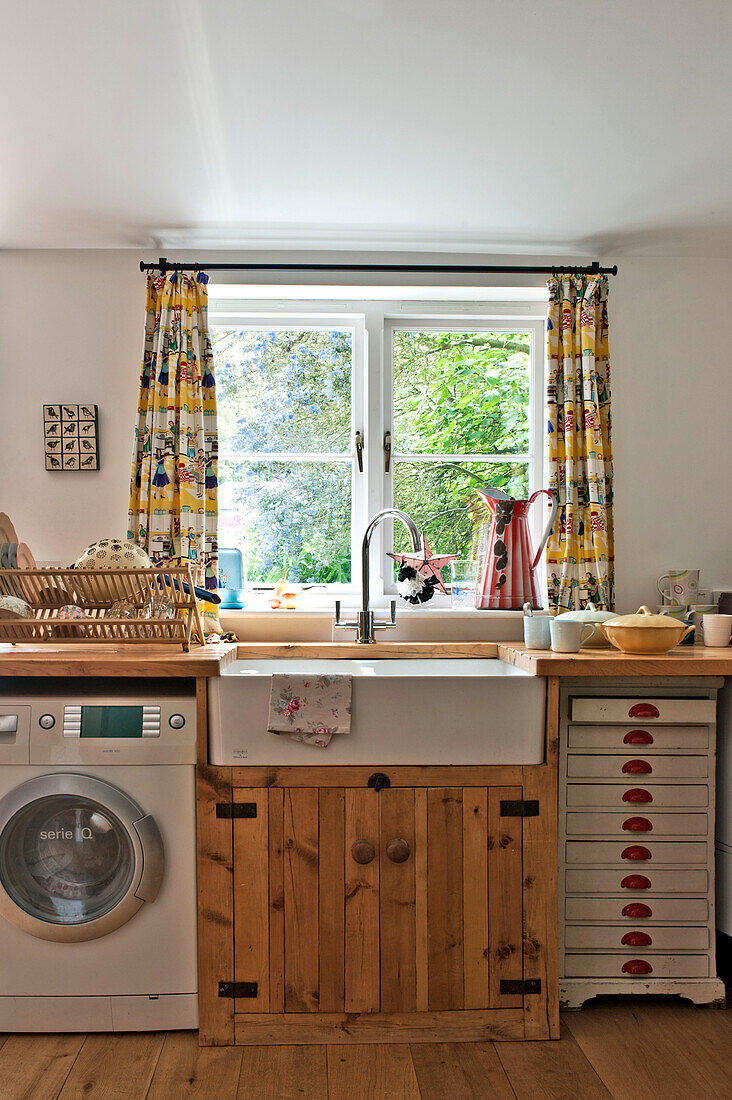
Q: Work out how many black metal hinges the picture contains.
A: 4